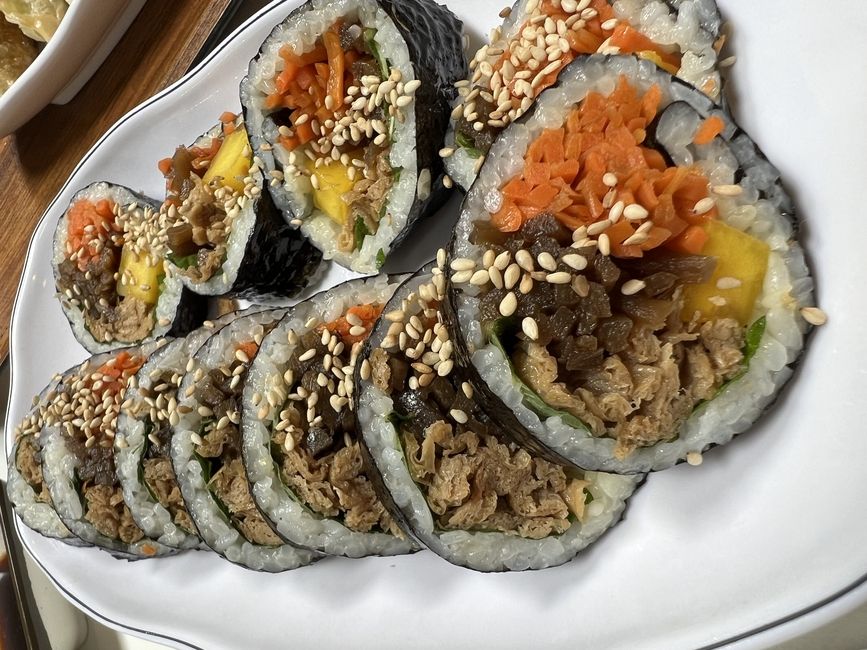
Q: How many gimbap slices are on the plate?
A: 11